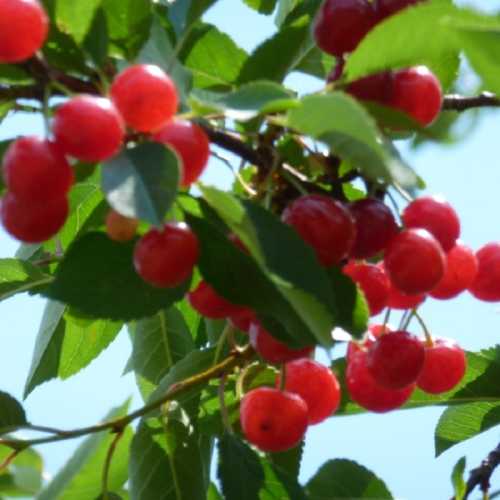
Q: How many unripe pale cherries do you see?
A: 1